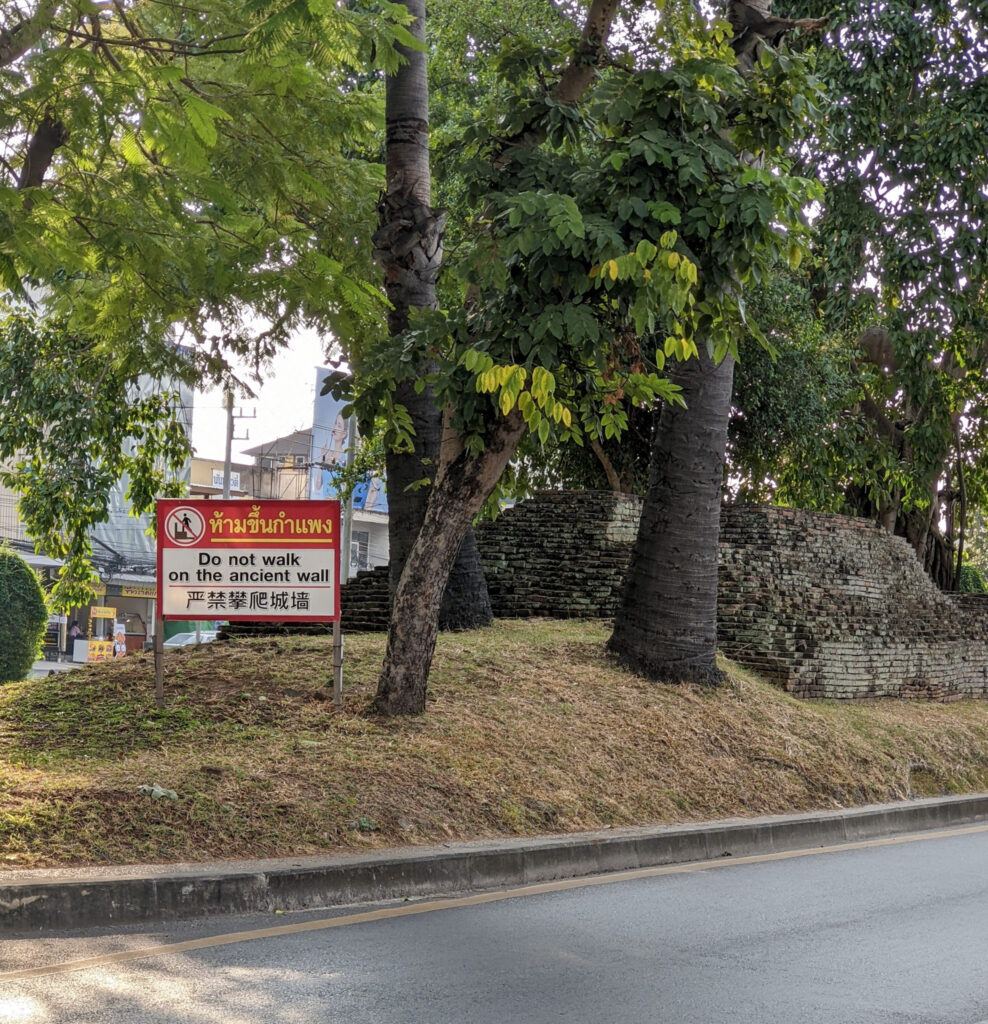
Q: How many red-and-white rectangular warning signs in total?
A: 1